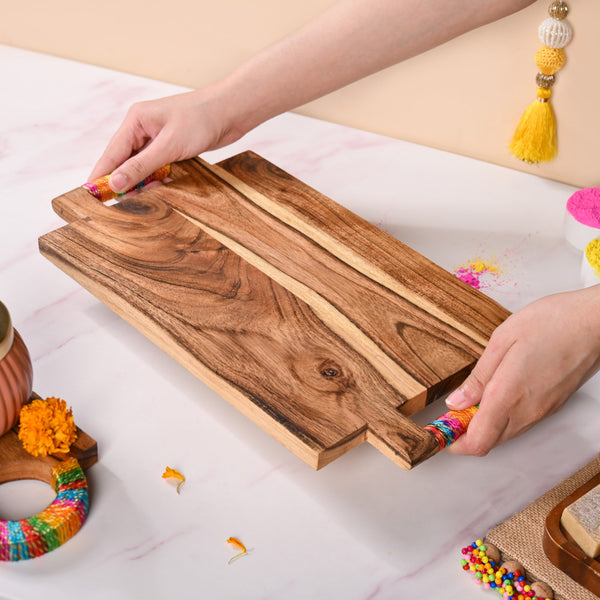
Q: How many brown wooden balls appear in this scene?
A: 3